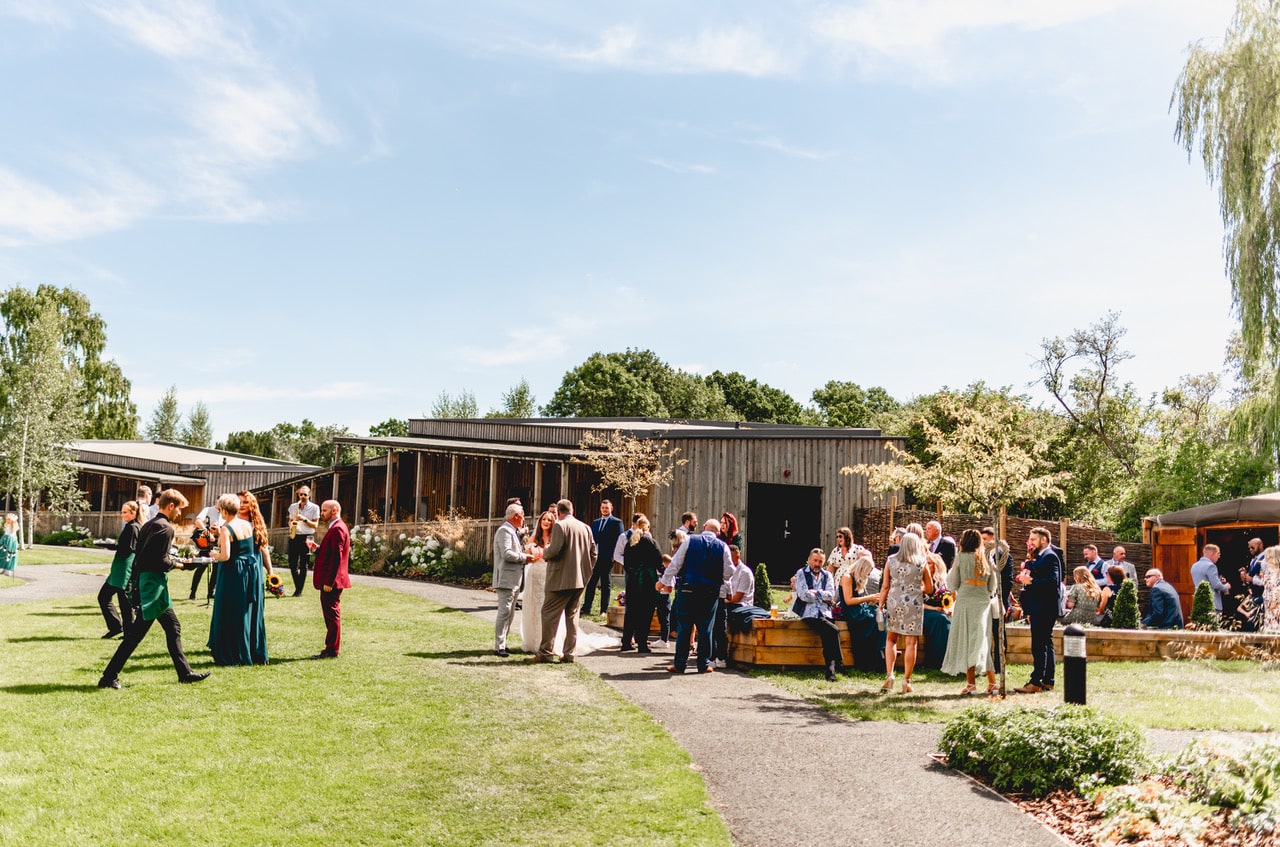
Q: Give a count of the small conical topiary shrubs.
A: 3